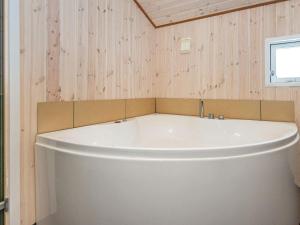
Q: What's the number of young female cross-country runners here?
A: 0